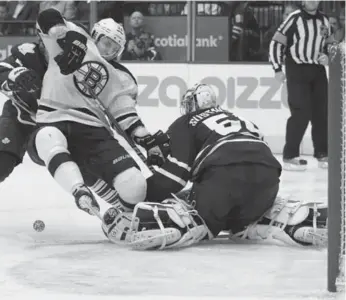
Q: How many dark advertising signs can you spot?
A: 2